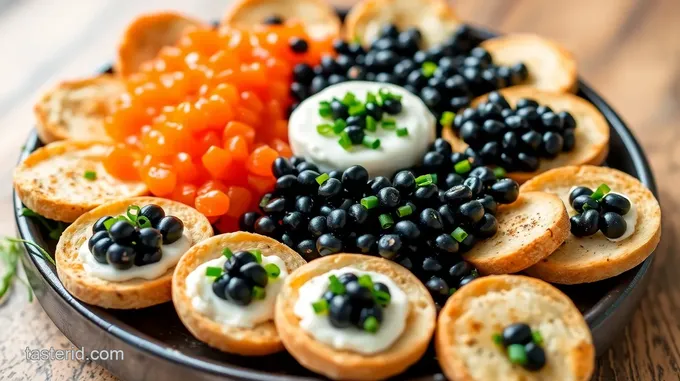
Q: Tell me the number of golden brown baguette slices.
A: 13